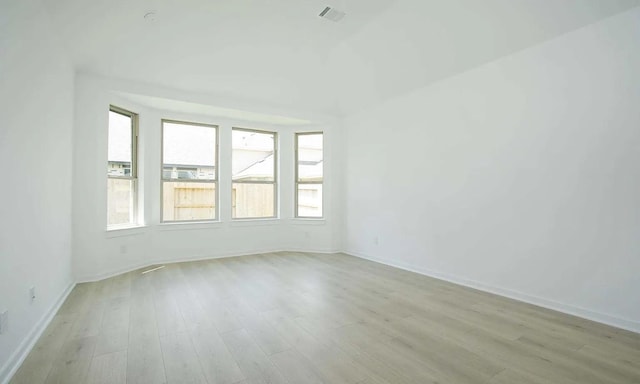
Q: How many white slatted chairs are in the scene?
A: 0